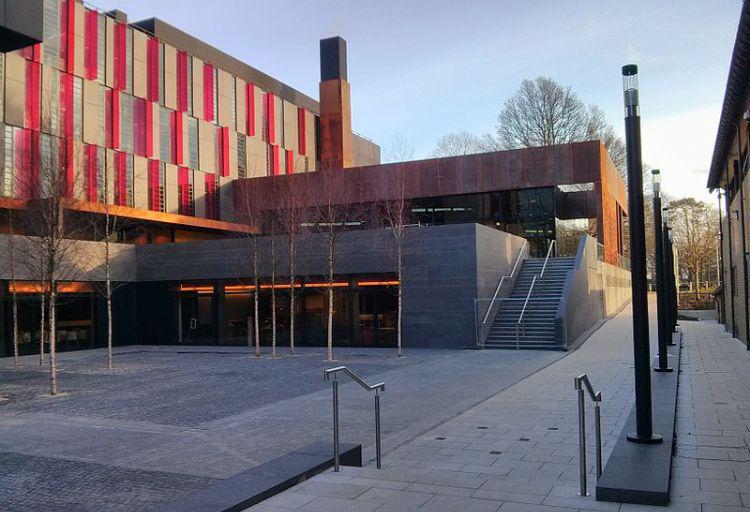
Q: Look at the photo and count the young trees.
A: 9